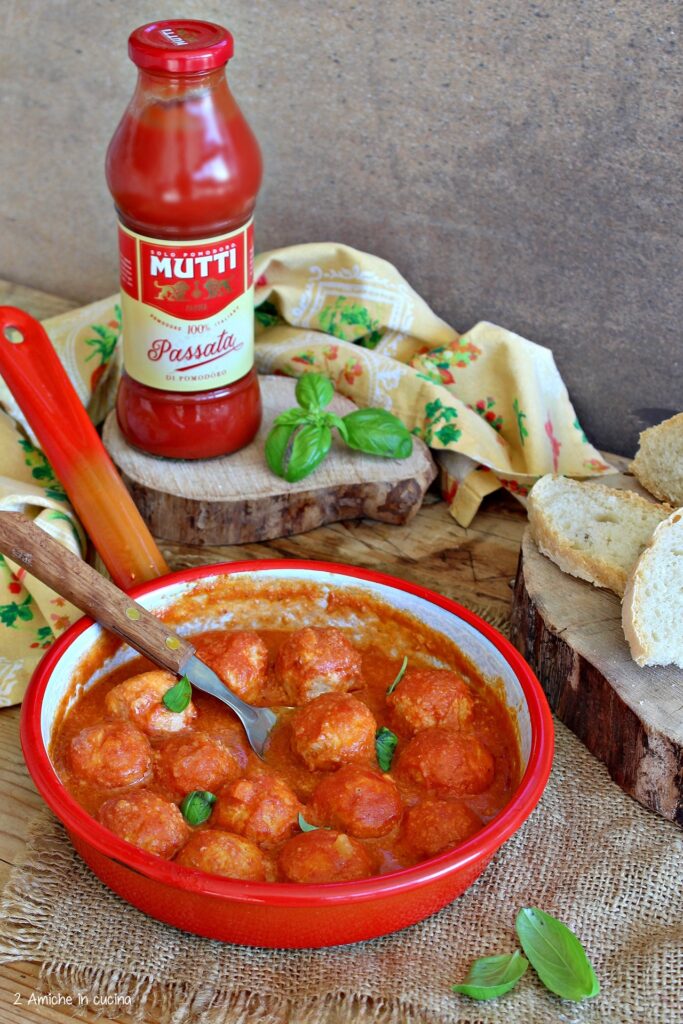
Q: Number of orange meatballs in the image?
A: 14